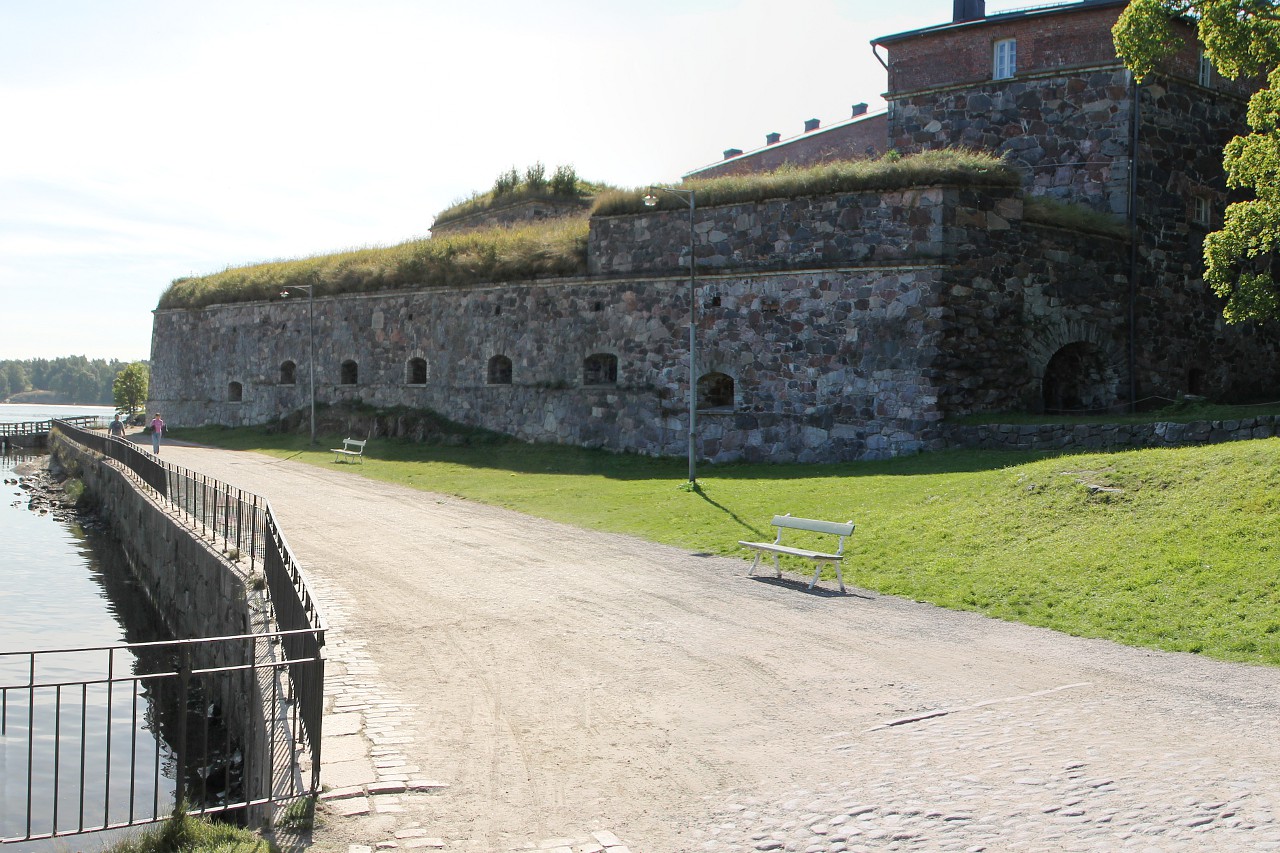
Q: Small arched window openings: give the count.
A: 7